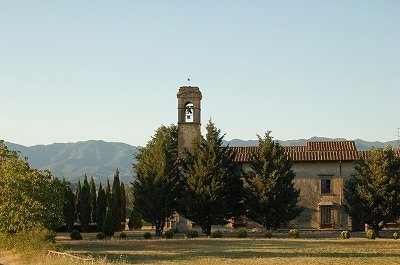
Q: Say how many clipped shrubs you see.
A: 13